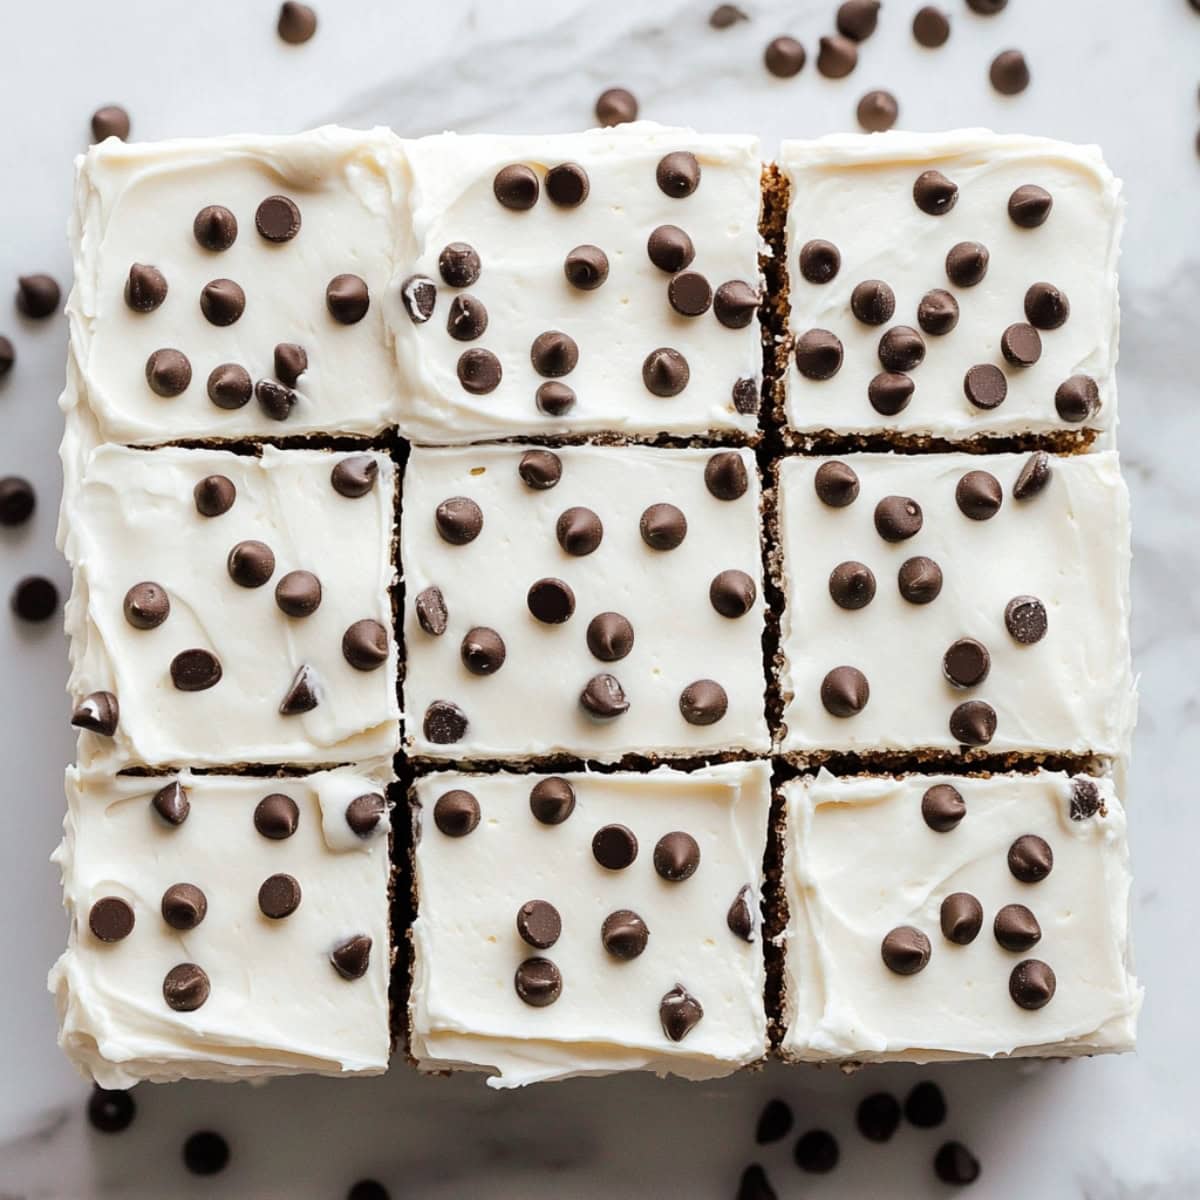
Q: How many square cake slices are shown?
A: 9